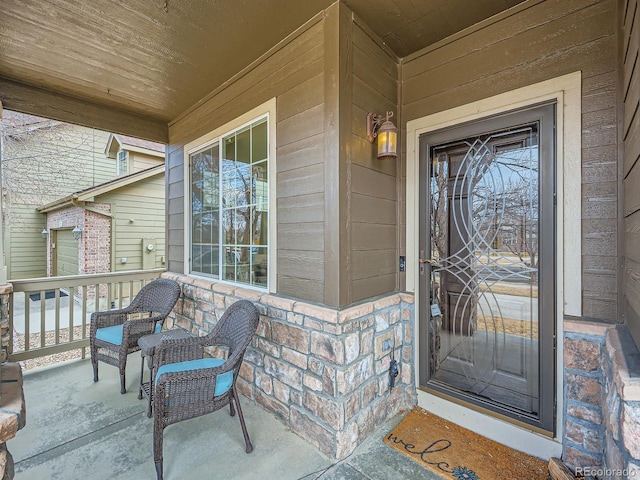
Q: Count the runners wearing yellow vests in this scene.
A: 0